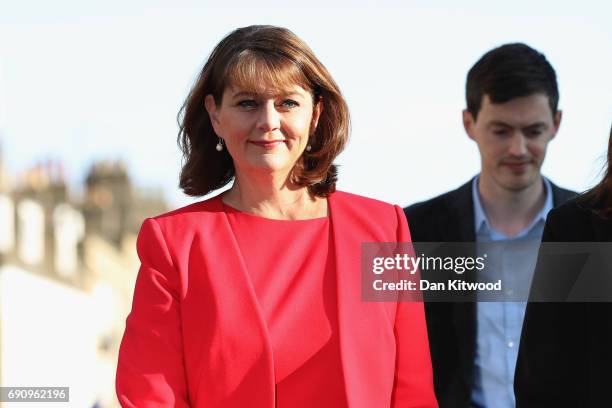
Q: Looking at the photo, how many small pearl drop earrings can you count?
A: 2